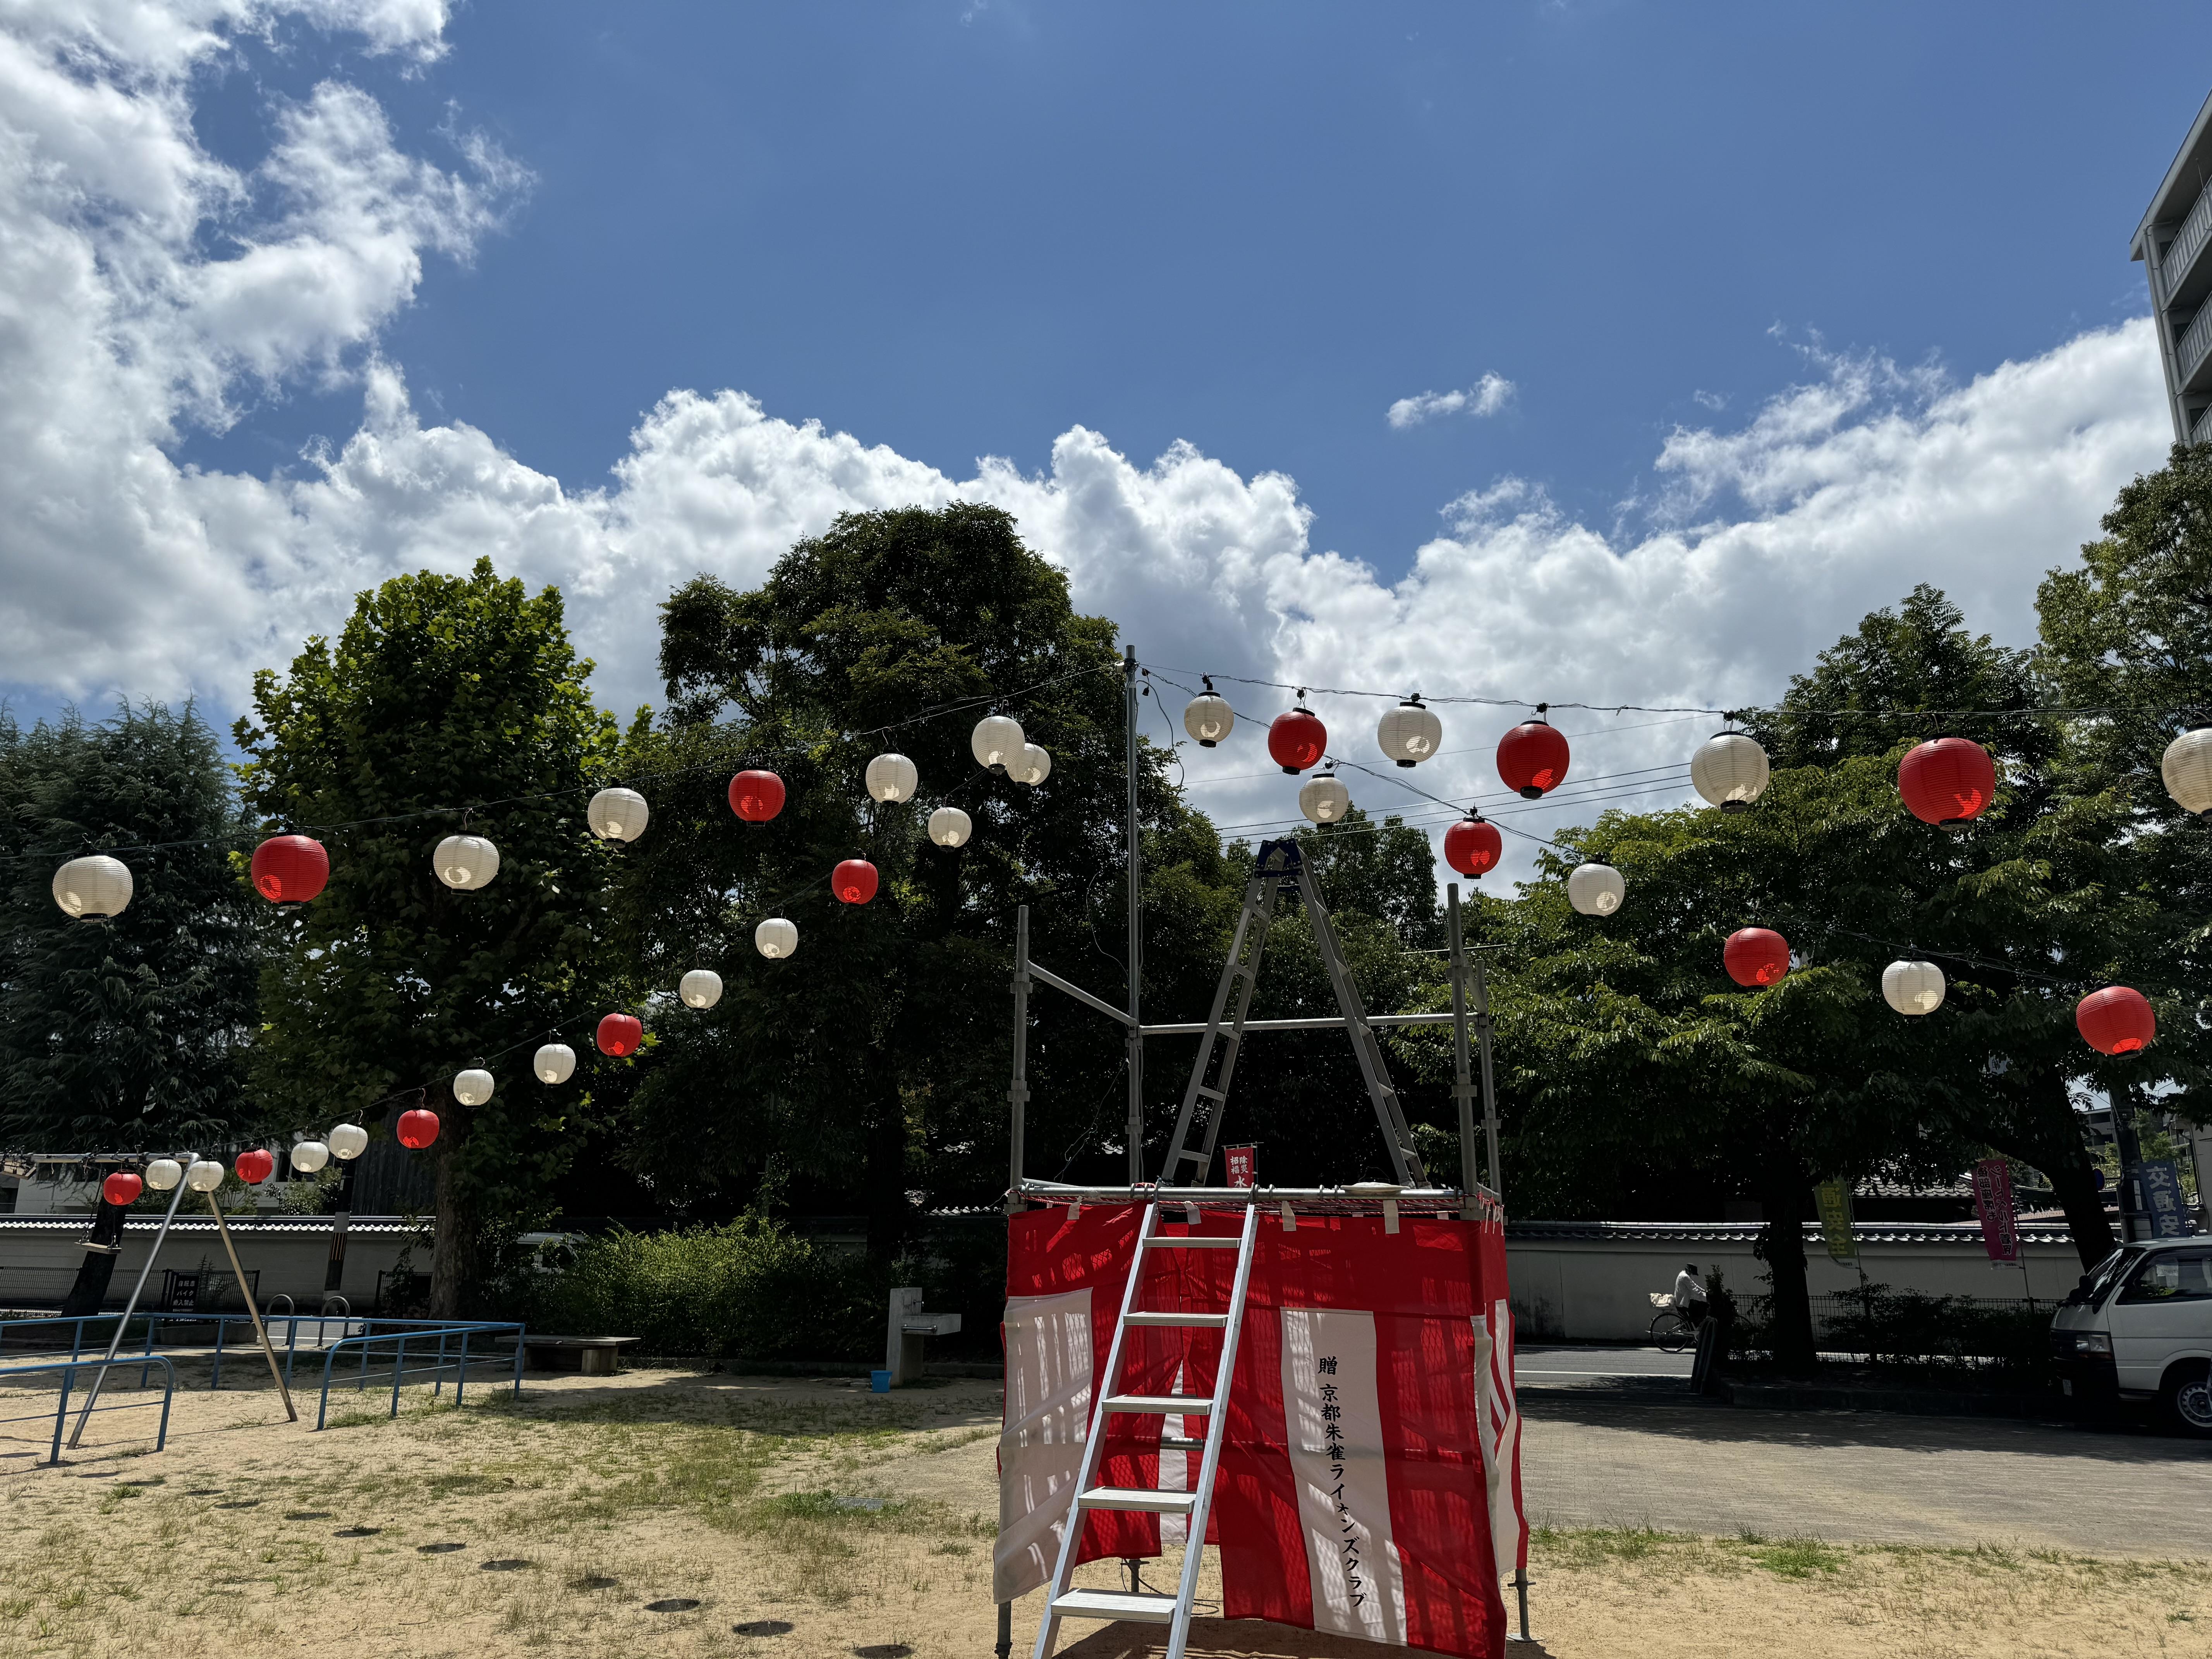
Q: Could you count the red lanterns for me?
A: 13